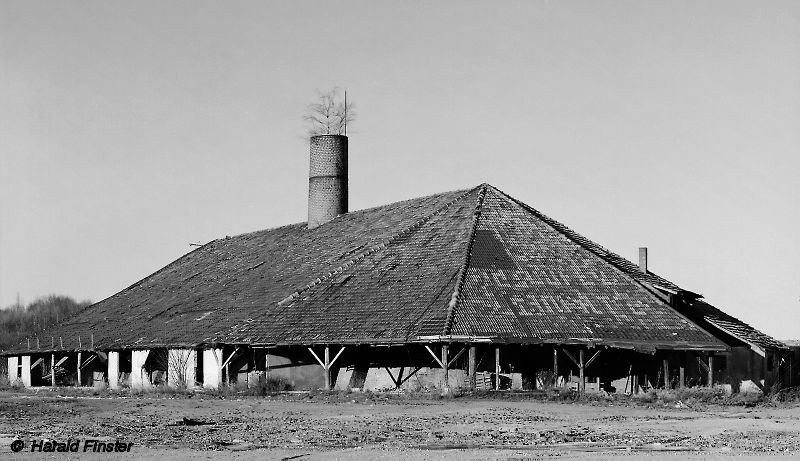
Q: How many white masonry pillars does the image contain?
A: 6